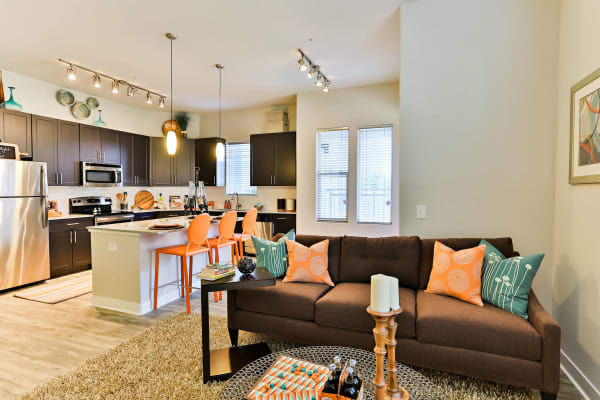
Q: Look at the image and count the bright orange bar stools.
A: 3